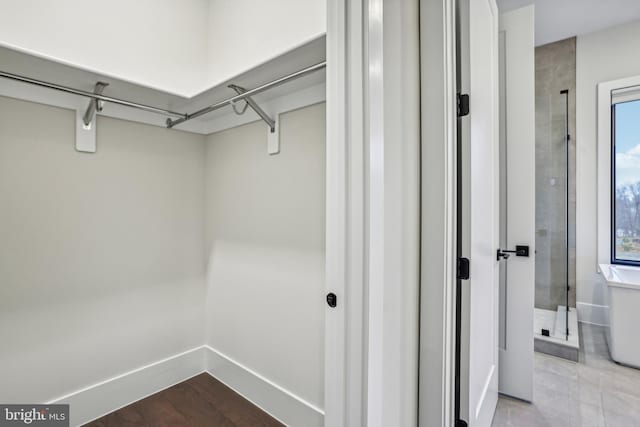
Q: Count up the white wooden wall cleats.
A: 2